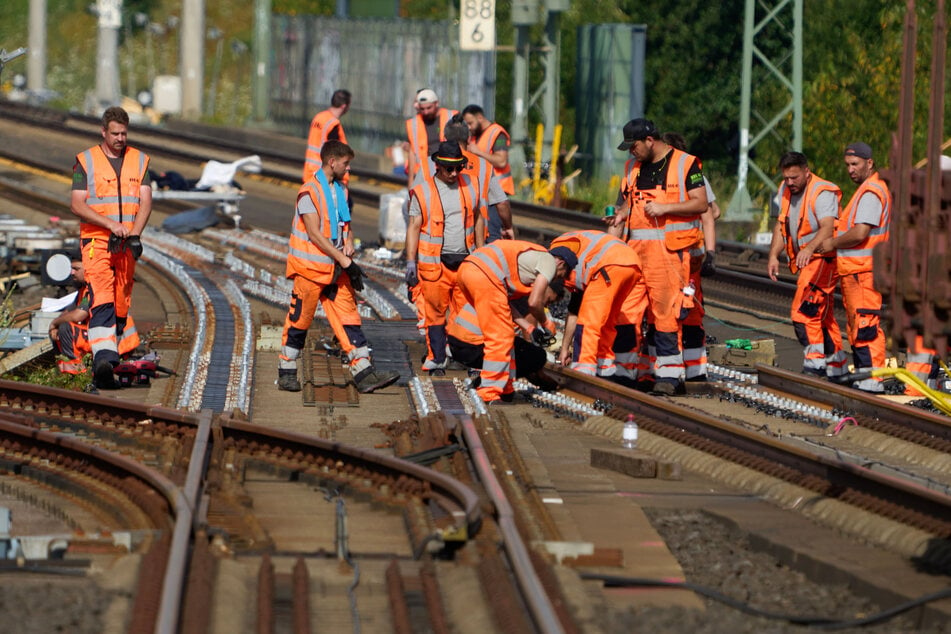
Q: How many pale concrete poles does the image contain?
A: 3